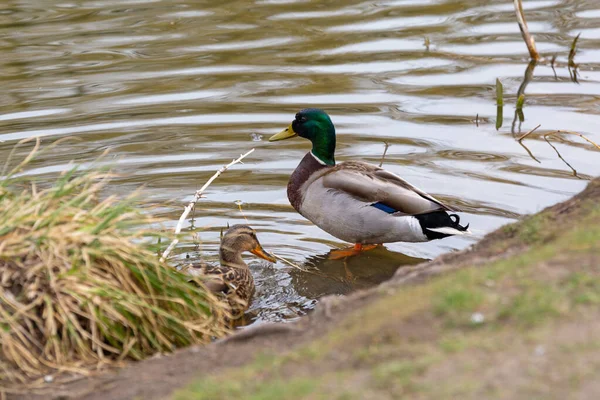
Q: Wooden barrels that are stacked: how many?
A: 0